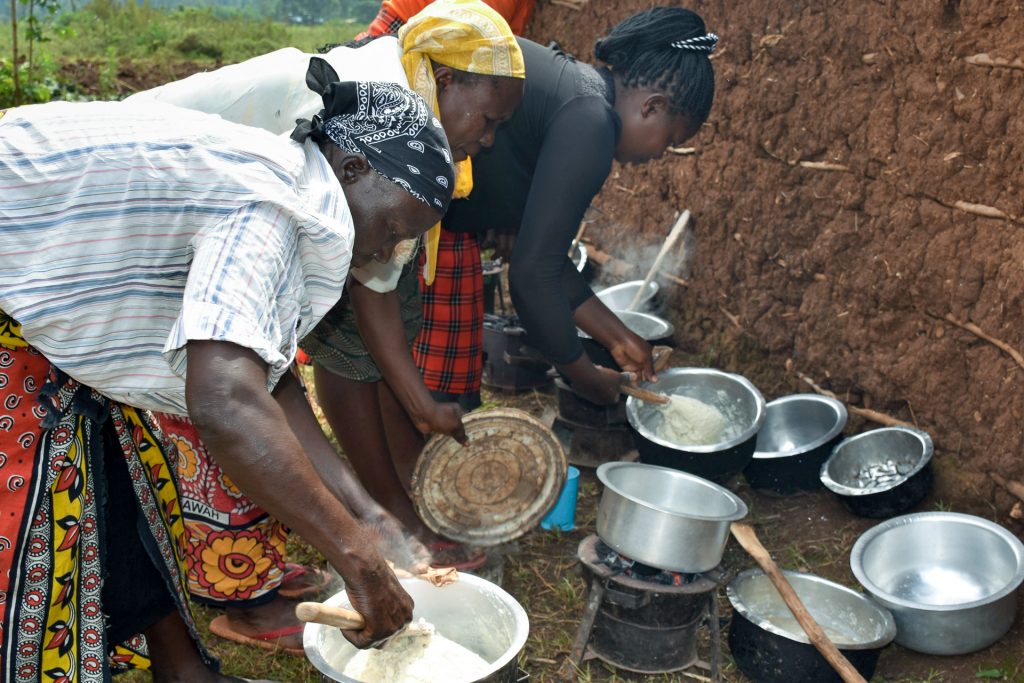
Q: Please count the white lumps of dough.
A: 2